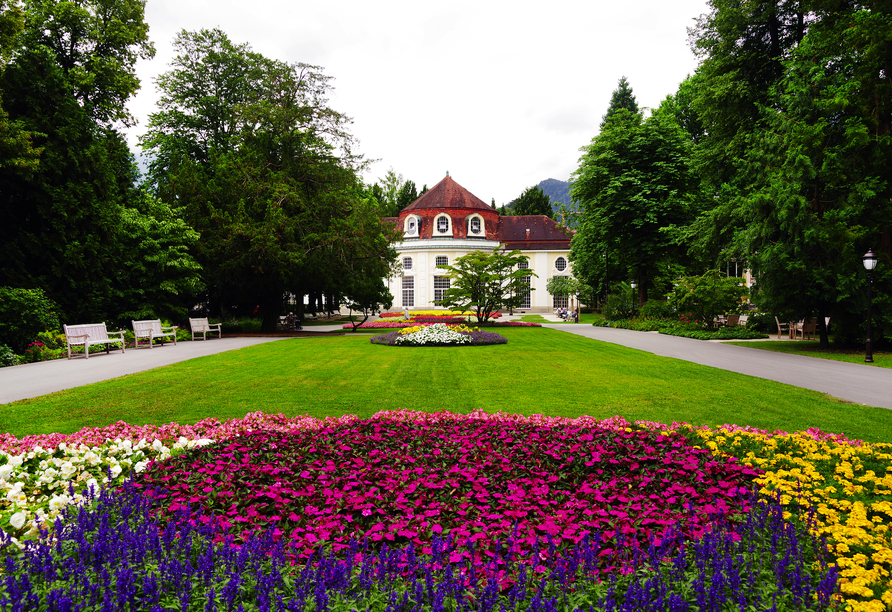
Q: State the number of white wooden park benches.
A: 3